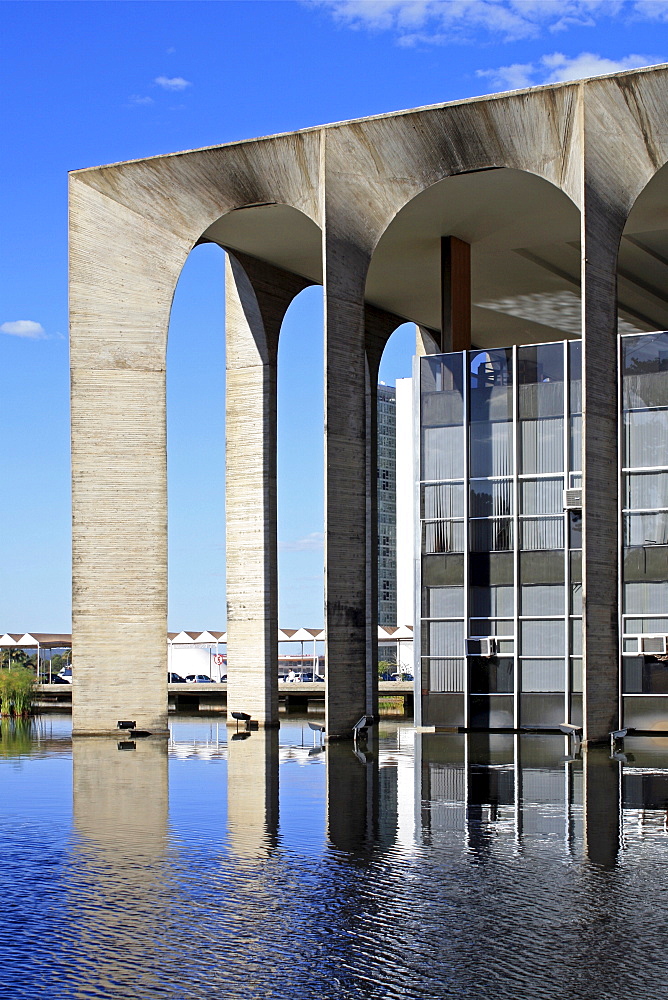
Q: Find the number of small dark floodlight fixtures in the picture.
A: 6